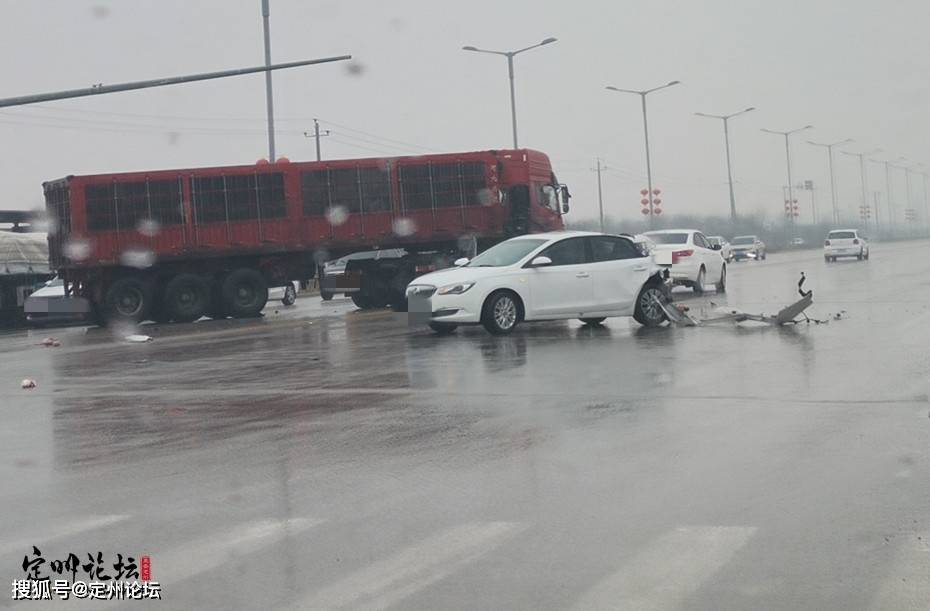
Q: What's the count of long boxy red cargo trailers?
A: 1